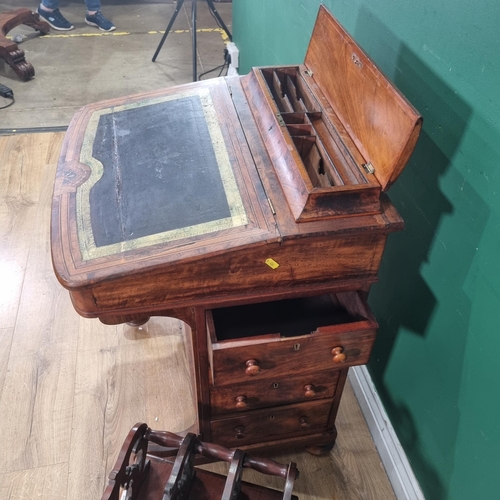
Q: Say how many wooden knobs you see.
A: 6